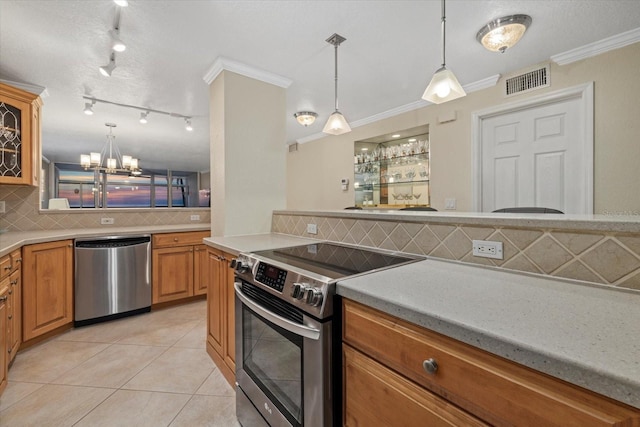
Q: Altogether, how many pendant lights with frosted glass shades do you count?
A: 2